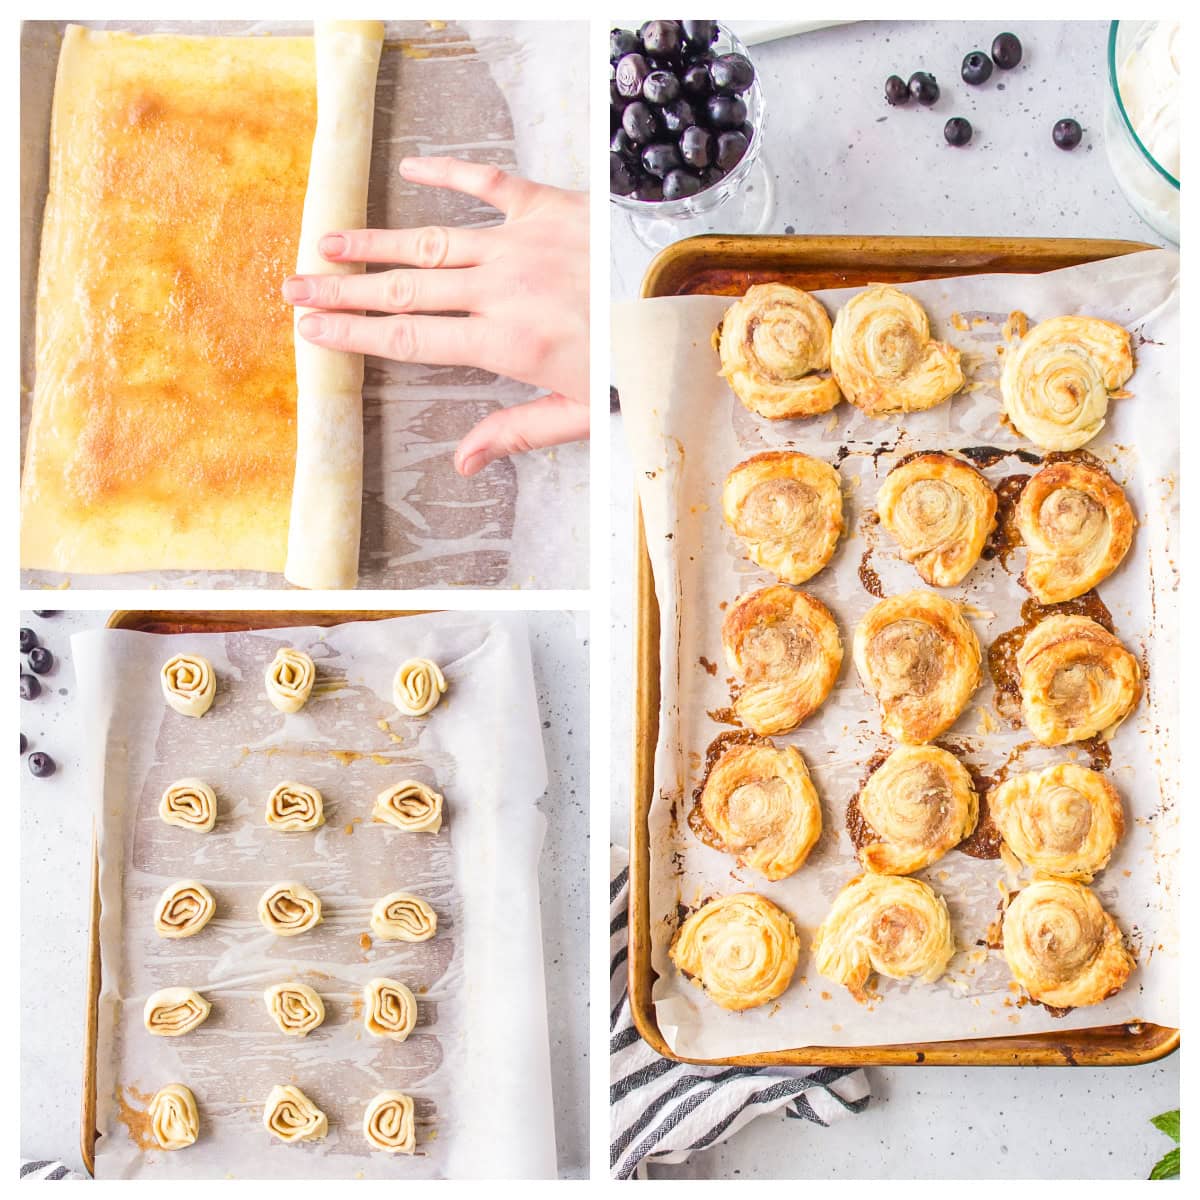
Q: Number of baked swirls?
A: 15